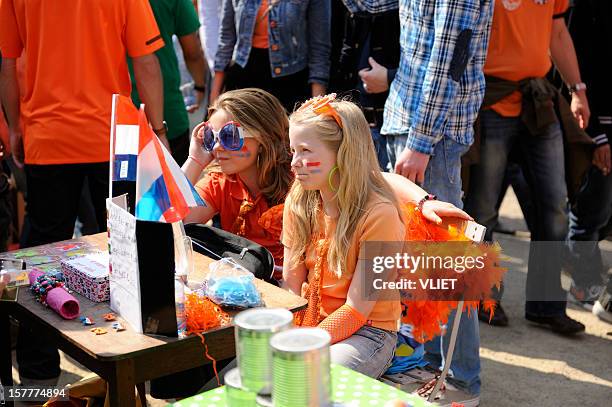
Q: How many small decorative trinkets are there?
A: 4